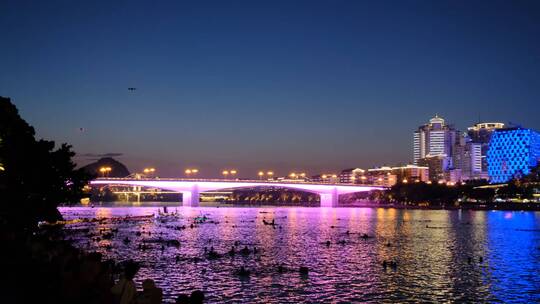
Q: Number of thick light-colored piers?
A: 2